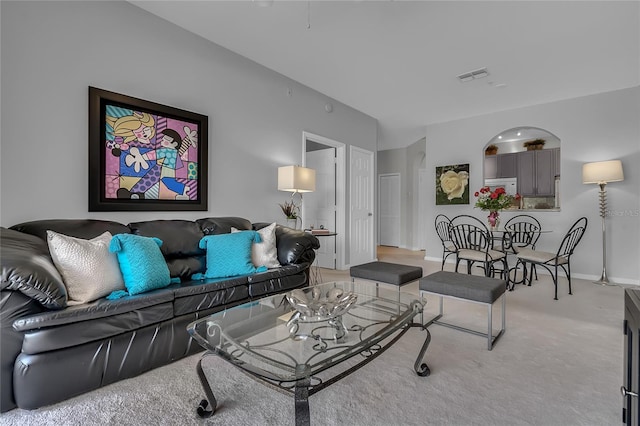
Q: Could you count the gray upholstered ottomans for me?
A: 2